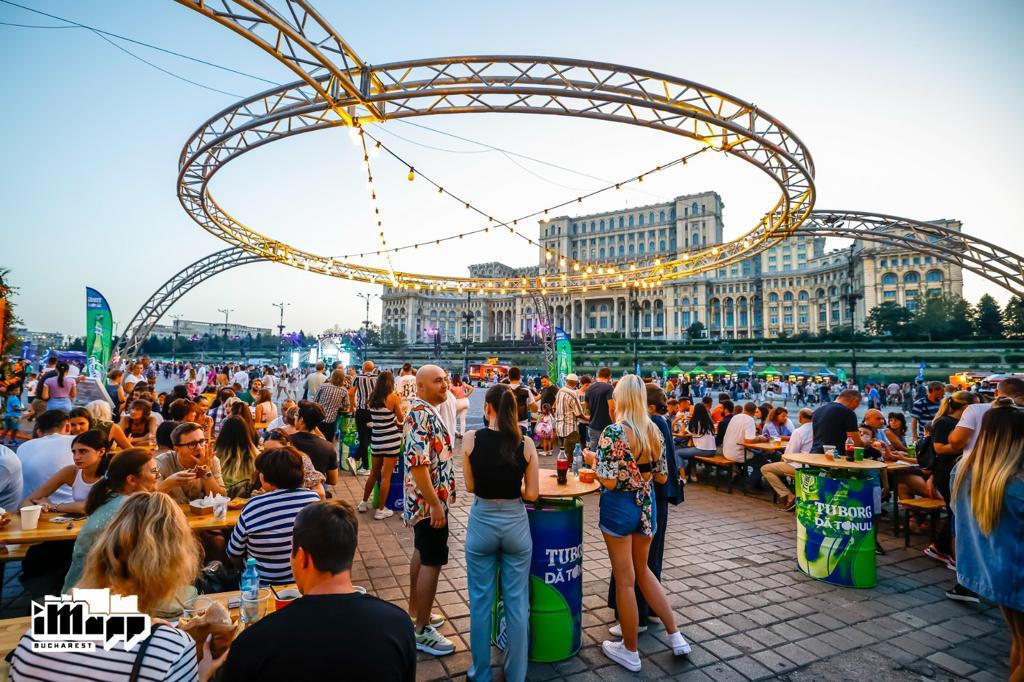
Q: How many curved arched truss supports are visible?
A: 4